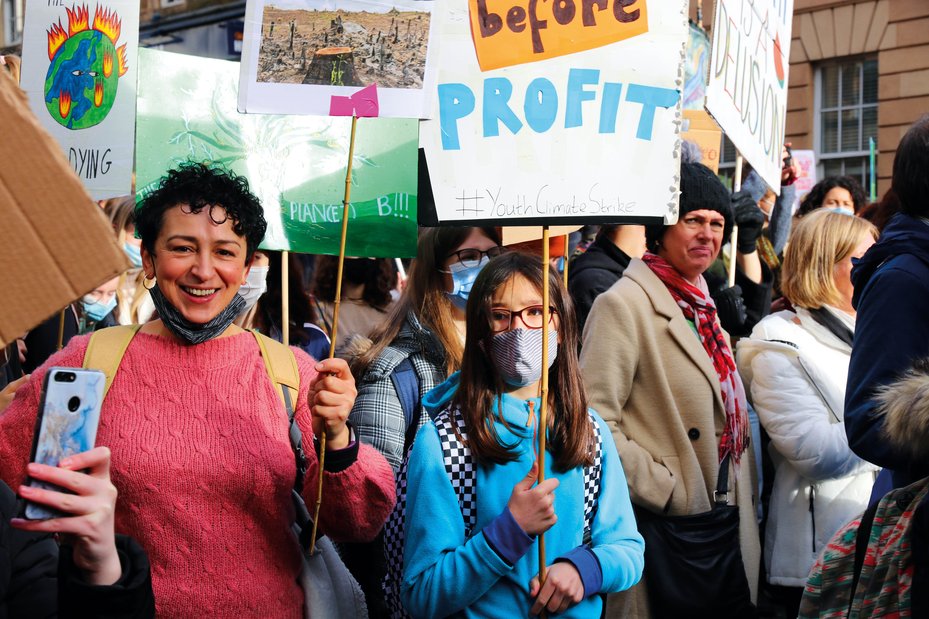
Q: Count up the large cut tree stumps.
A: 1